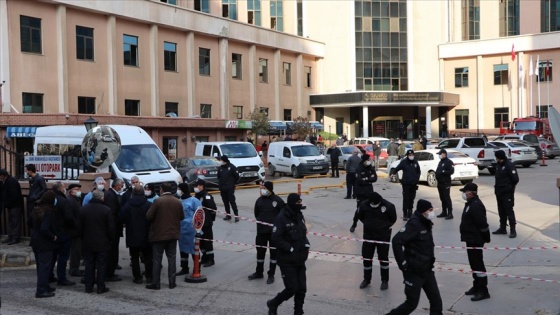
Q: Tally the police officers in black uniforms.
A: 11